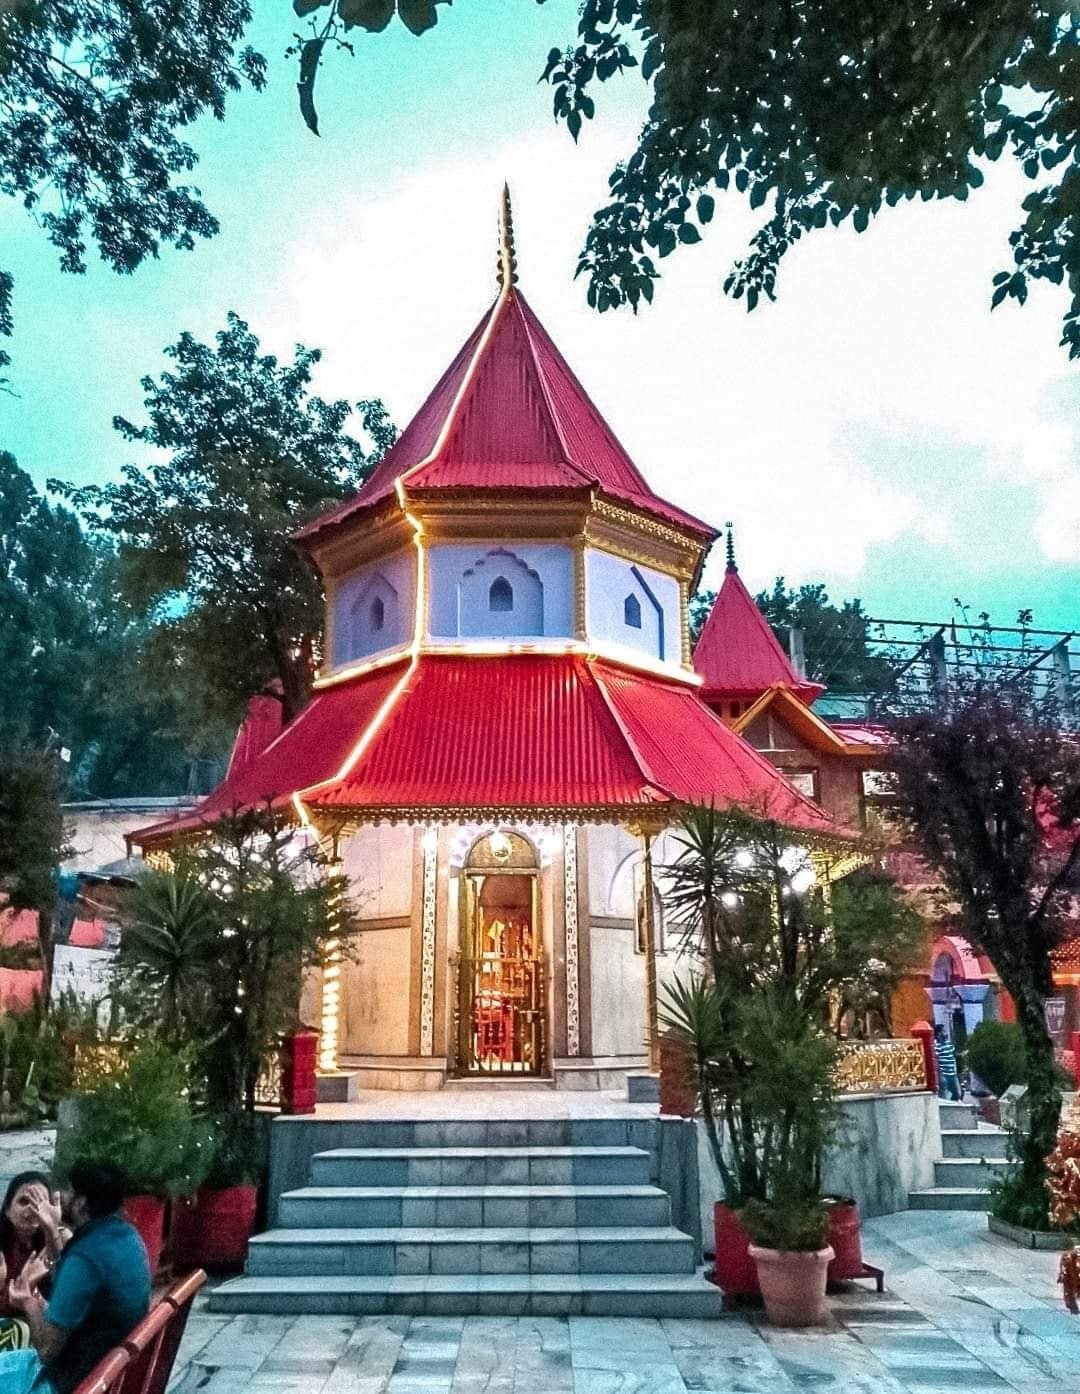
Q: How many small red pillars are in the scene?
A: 3